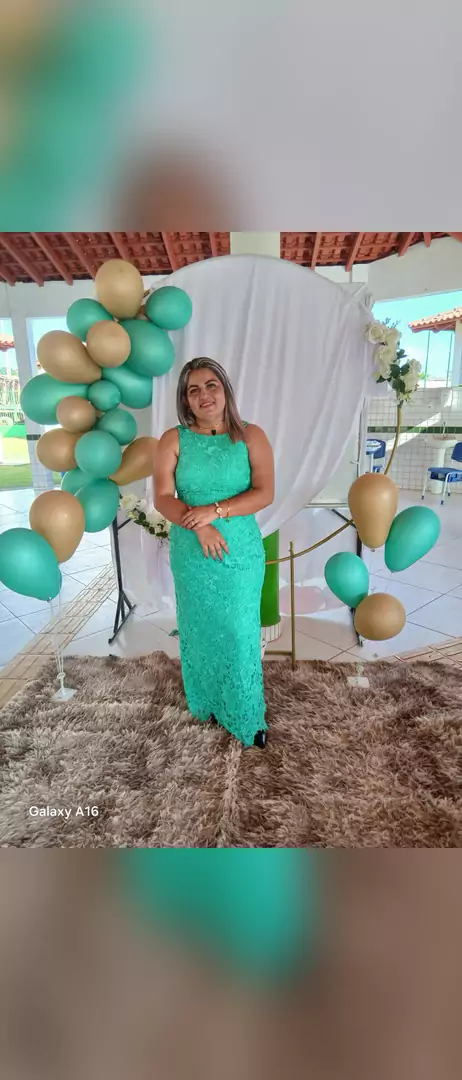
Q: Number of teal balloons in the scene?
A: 13